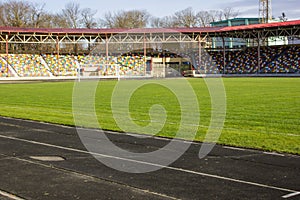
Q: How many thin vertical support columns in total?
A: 7